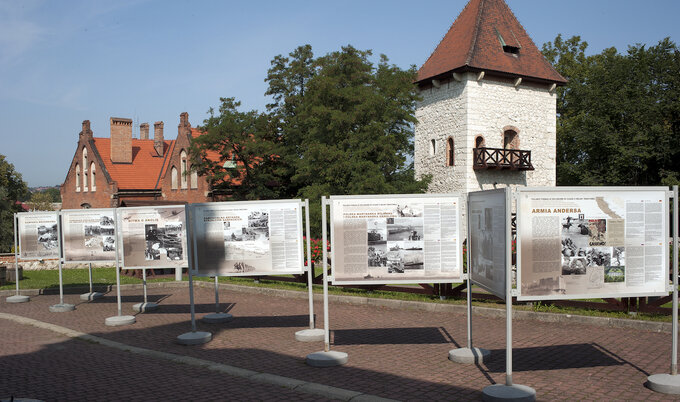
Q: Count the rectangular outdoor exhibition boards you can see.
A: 7